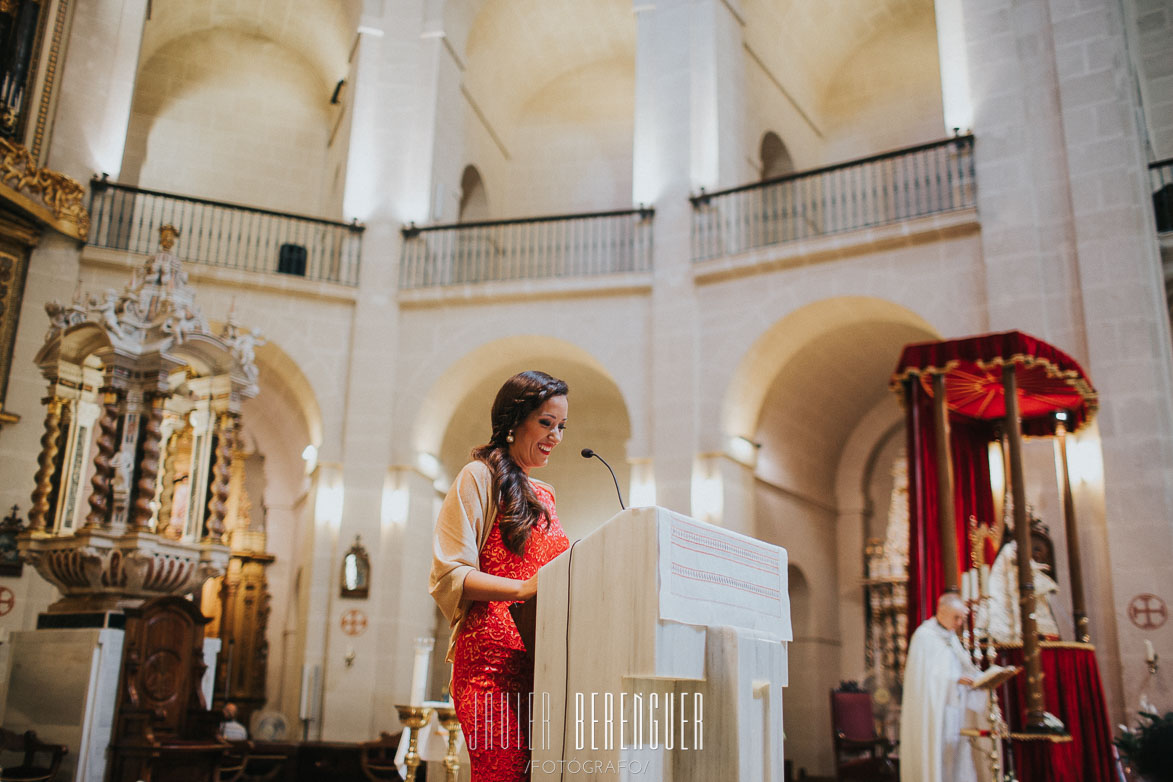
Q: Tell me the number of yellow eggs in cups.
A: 0